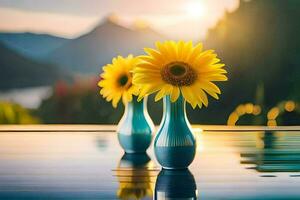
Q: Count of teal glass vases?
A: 2